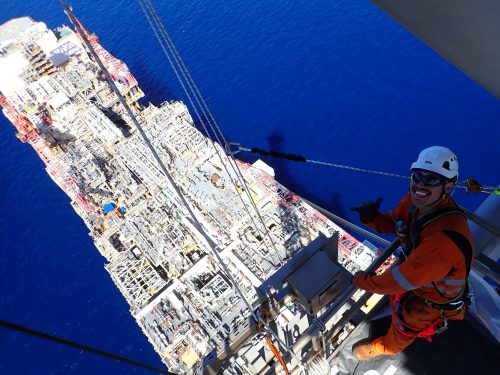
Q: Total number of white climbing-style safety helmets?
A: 1